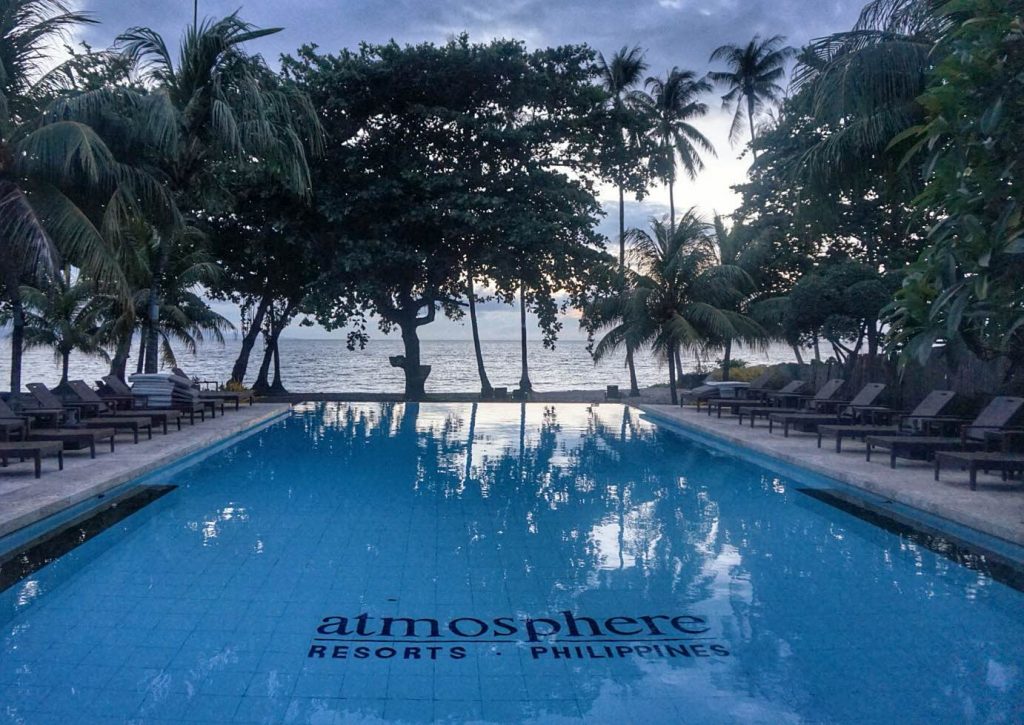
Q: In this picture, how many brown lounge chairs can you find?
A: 14